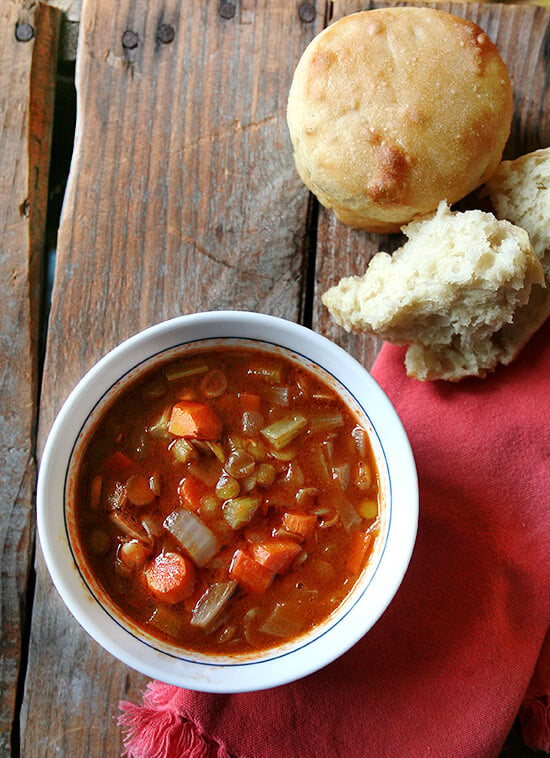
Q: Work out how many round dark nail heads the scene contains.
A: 5